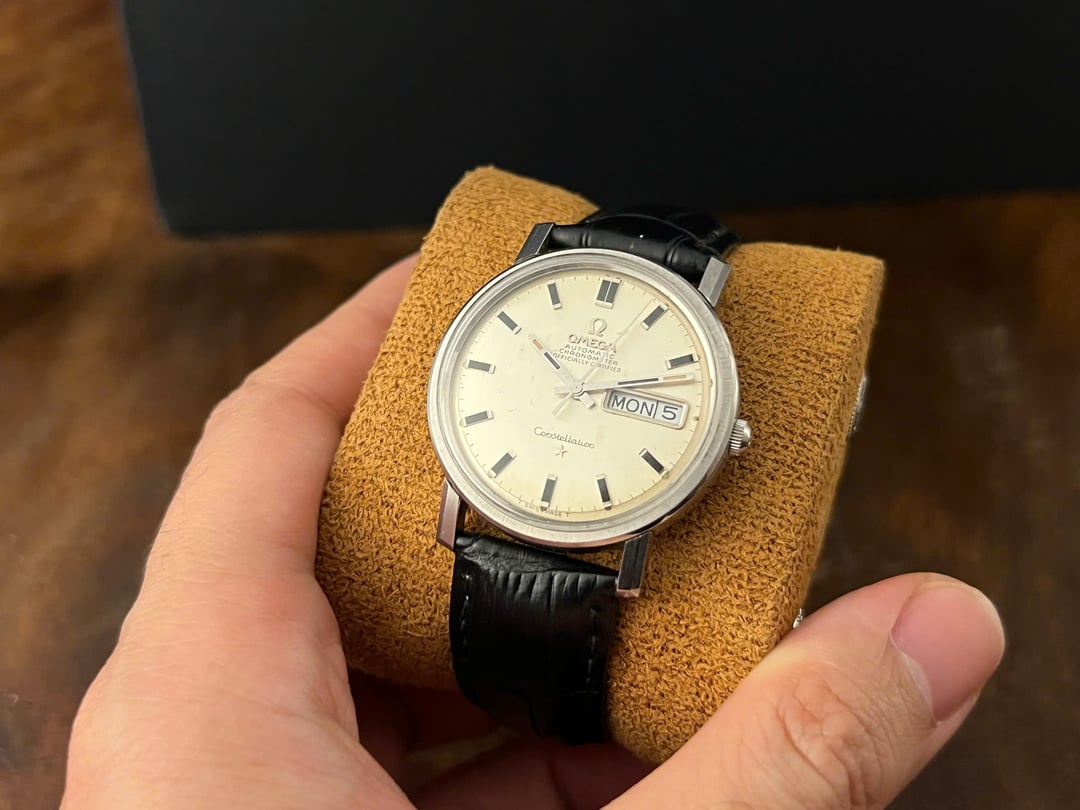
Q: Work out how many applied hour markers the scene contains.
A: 11